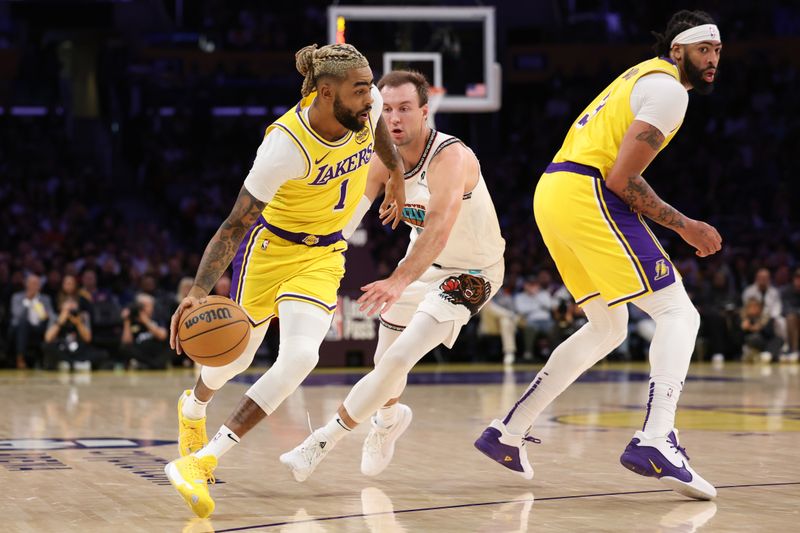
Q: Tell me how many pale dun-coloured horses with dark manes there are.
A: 0